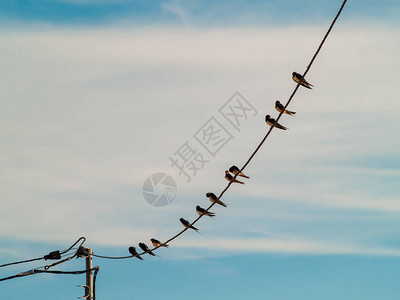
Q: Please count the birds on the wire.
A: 11